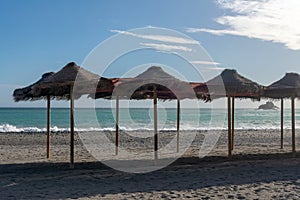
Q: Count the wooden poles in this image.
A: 9